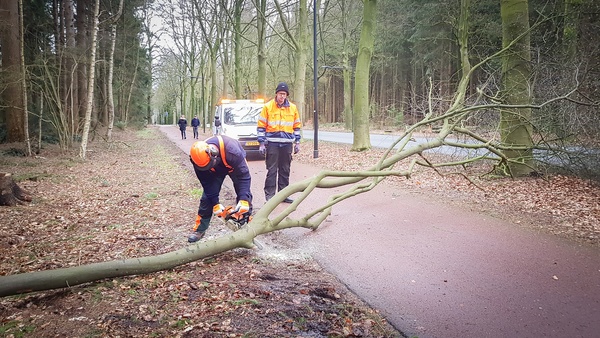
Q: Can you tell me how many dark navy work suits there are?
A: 1